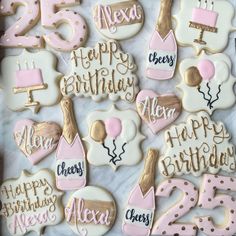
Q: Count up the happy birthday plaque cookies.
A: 3